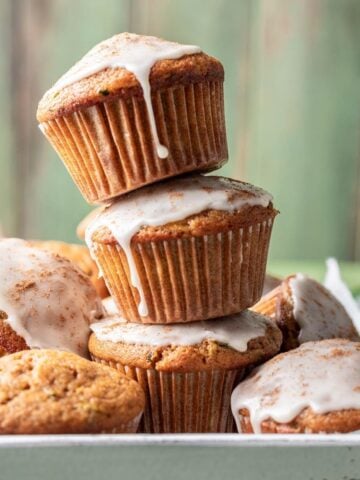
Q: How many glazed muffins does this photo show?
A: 6